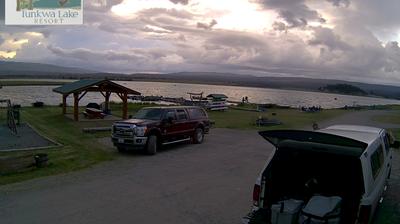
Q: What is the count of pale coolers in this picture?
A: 2